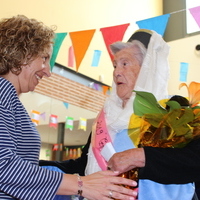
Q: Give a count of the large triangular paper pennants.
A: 5